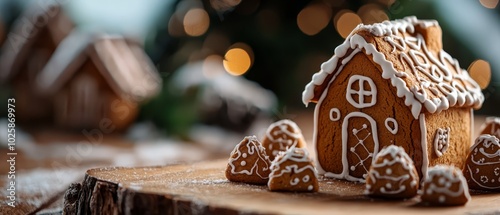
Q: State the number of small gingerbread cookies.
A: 7